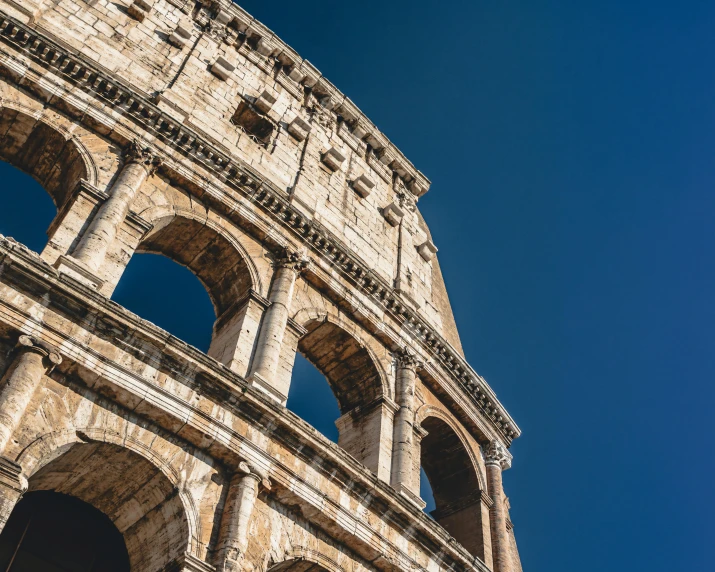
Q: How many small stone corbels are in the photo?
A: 9